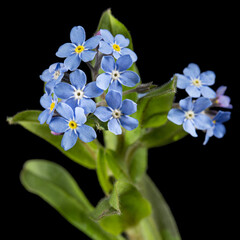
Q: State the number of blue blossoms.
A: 11